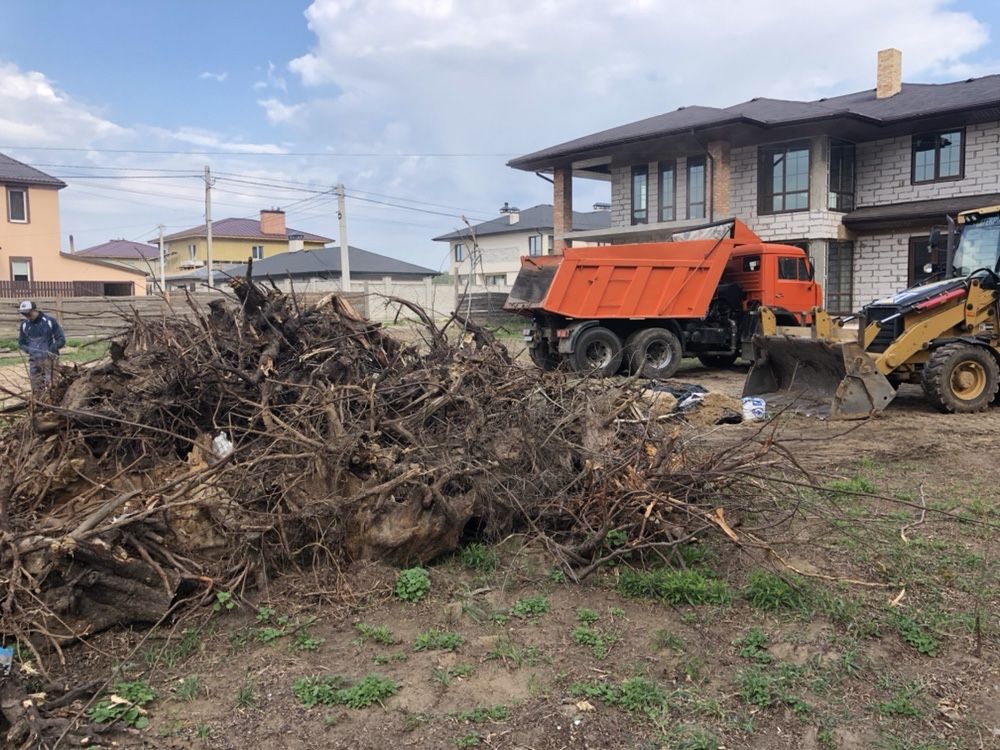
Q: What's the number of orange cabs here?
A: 1